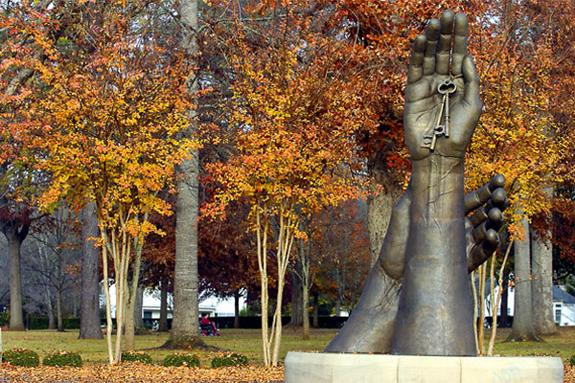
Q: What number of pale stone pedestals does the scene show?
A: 1